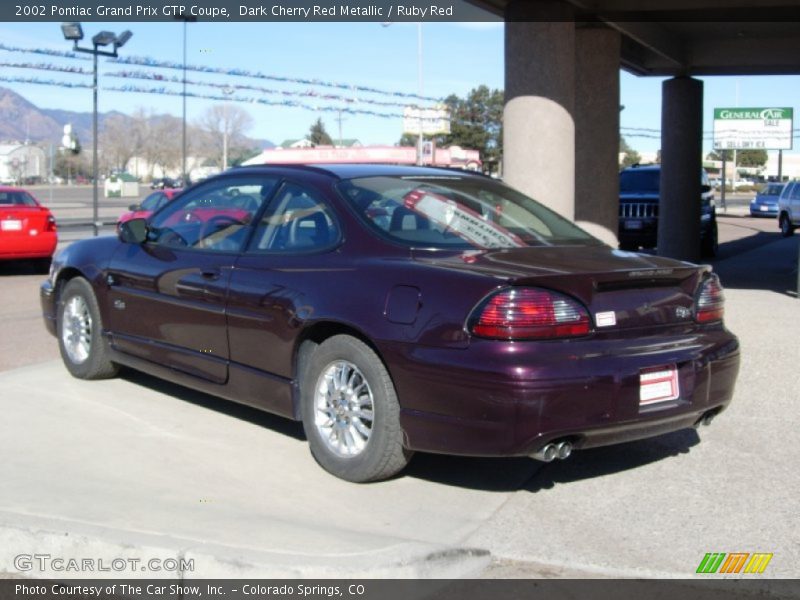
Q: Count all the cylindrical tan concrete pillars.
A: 3